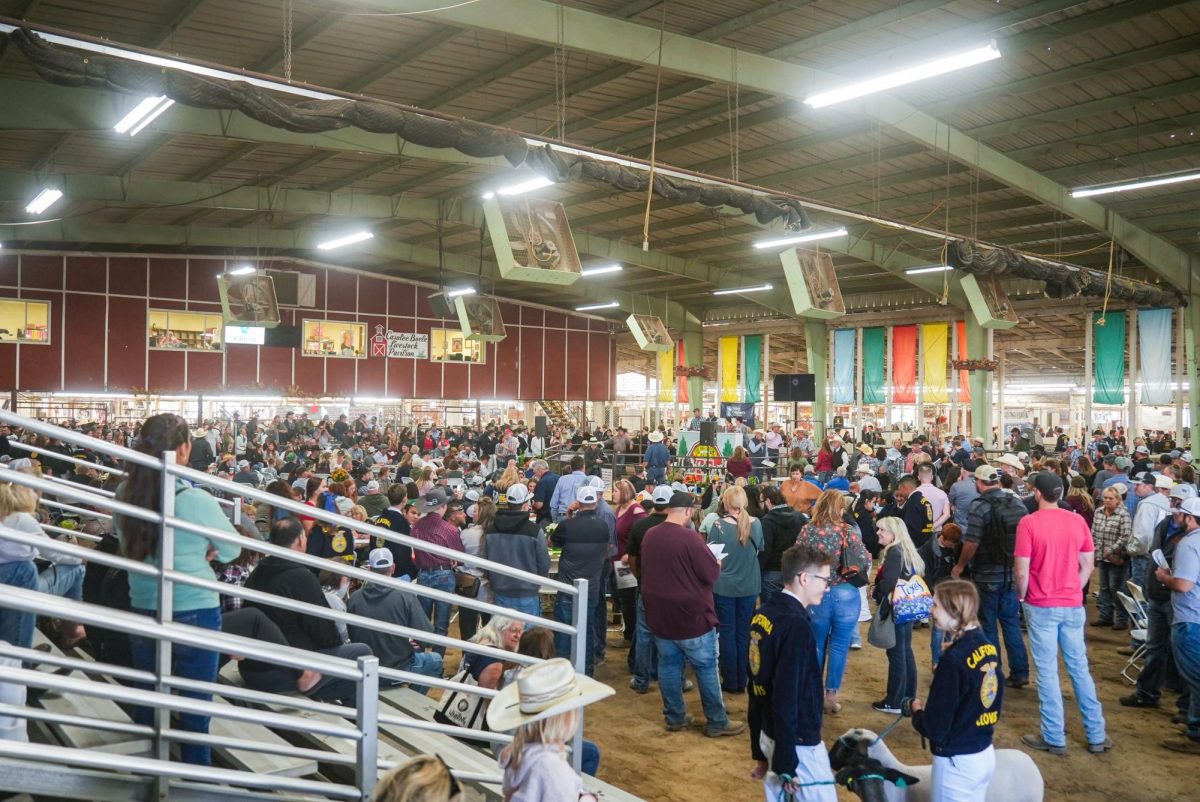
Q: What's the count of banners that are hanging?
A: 11